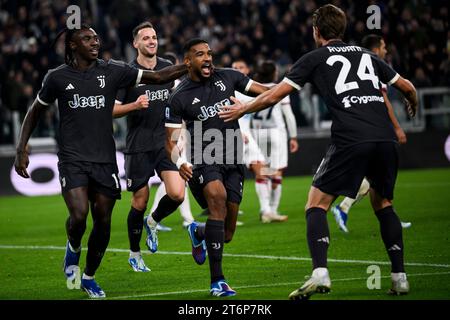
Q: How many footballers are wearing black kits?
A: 4